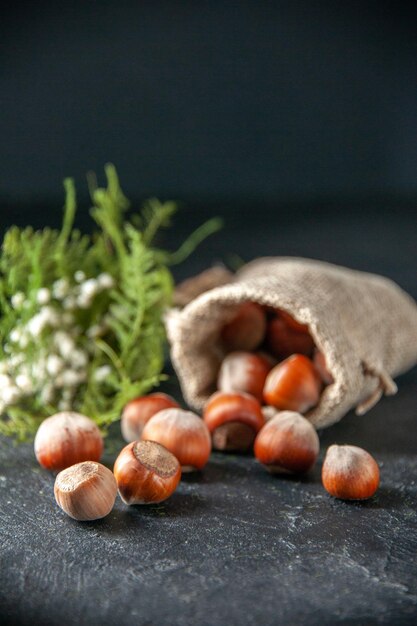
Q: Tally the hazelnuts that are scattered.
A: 8